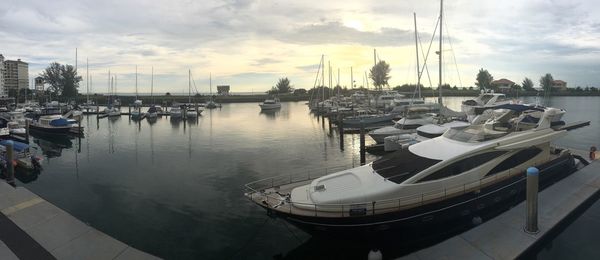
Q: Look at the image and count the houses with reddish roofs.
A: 2